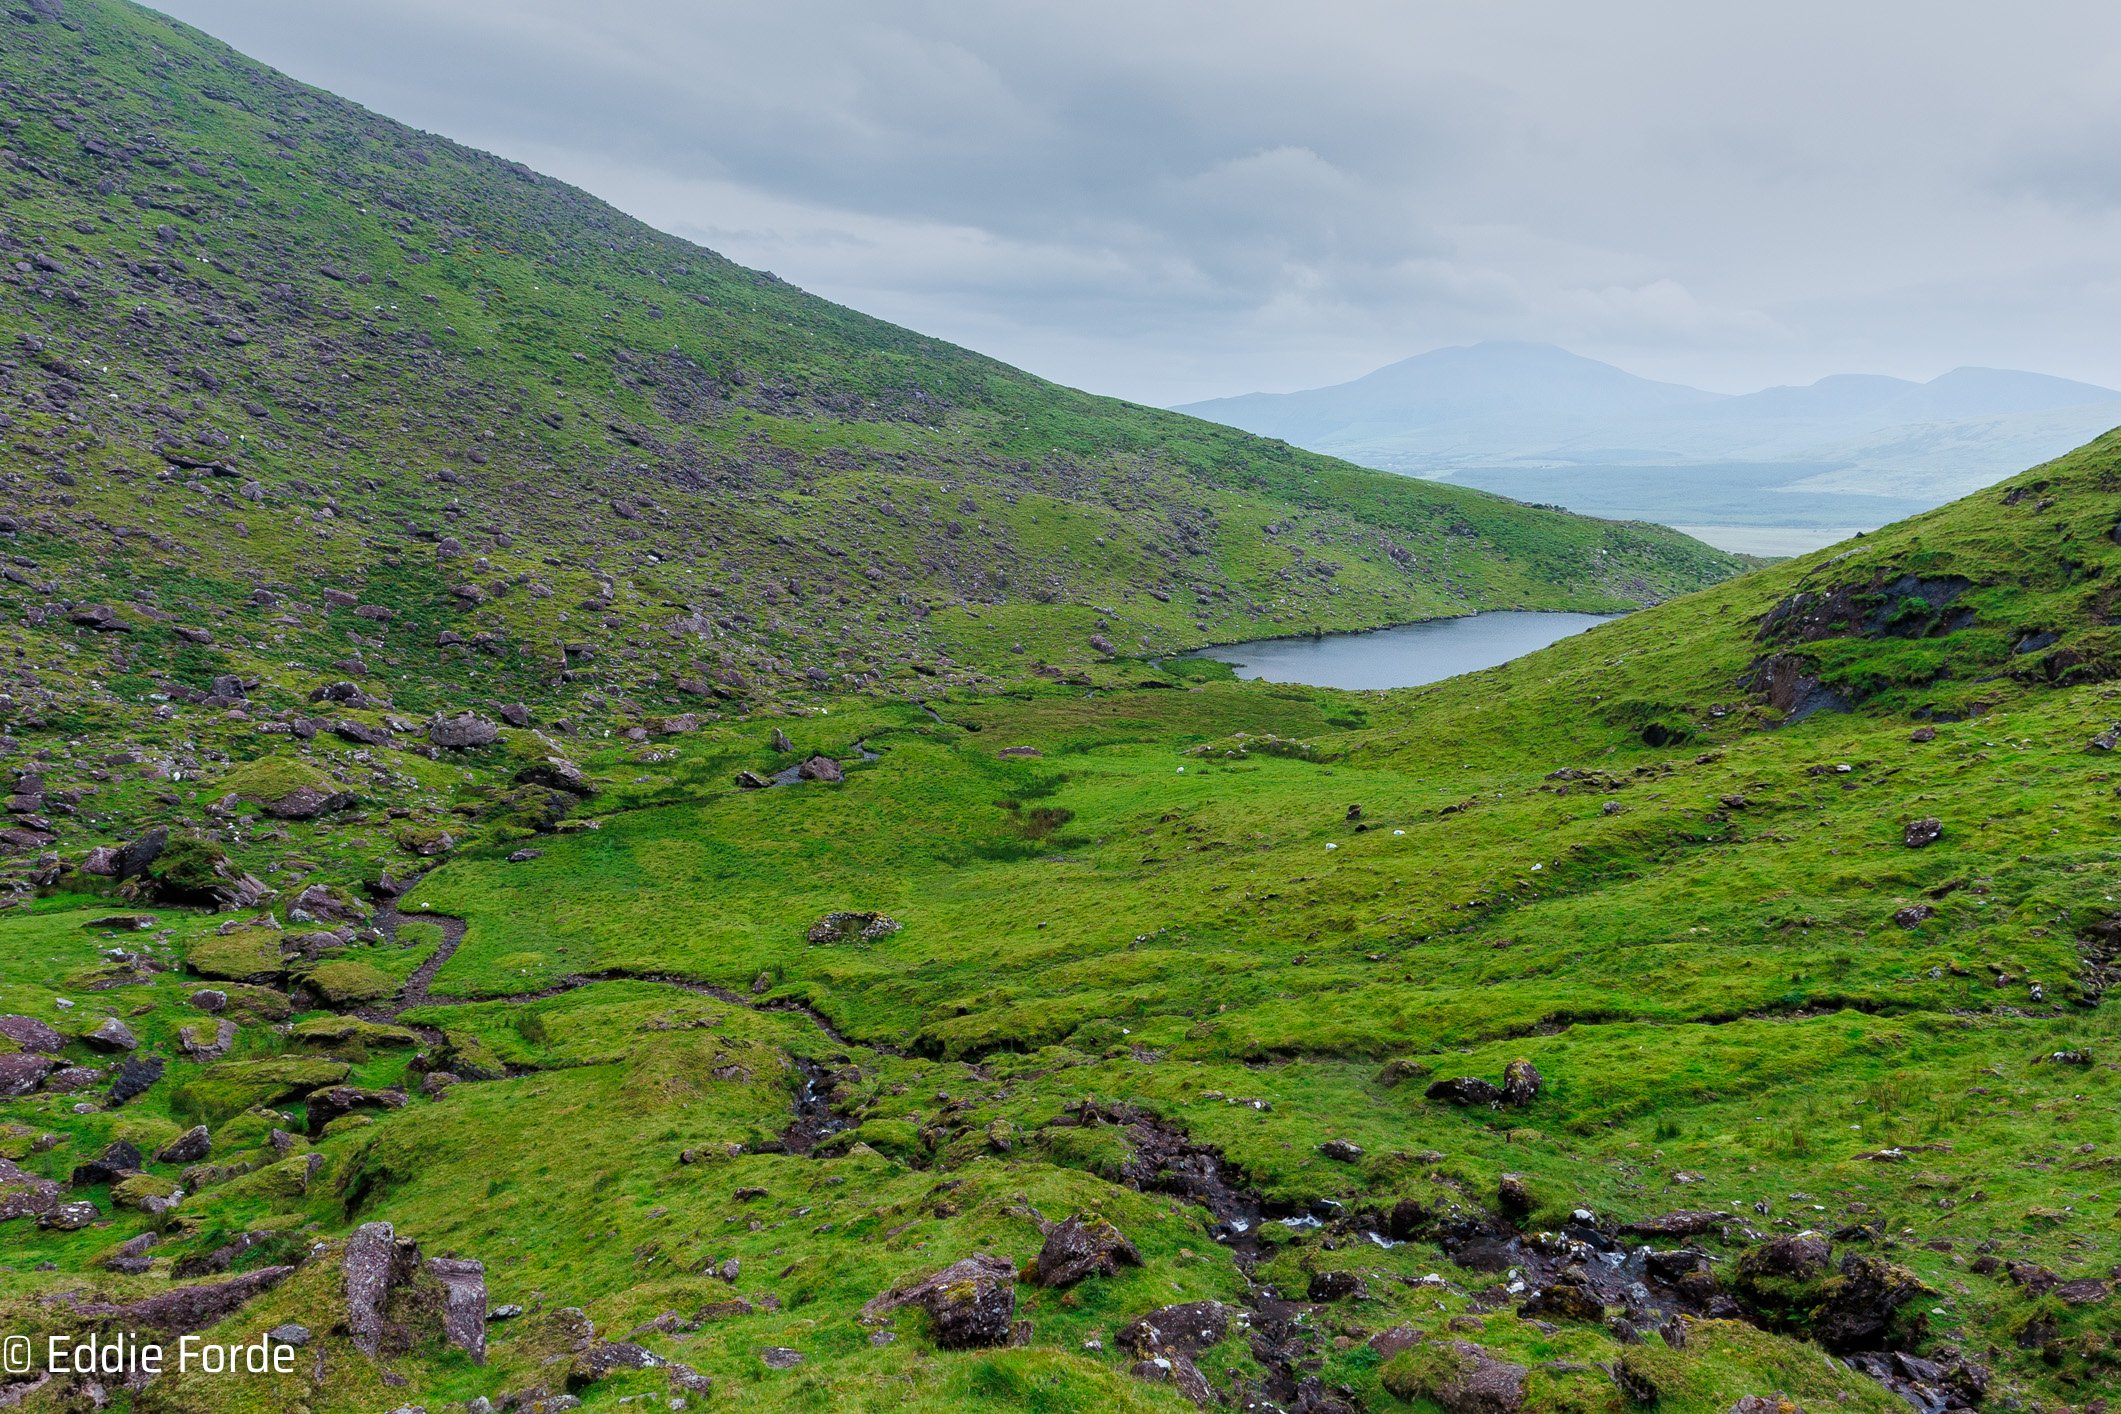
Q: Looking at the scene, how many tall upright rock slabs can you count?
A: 2